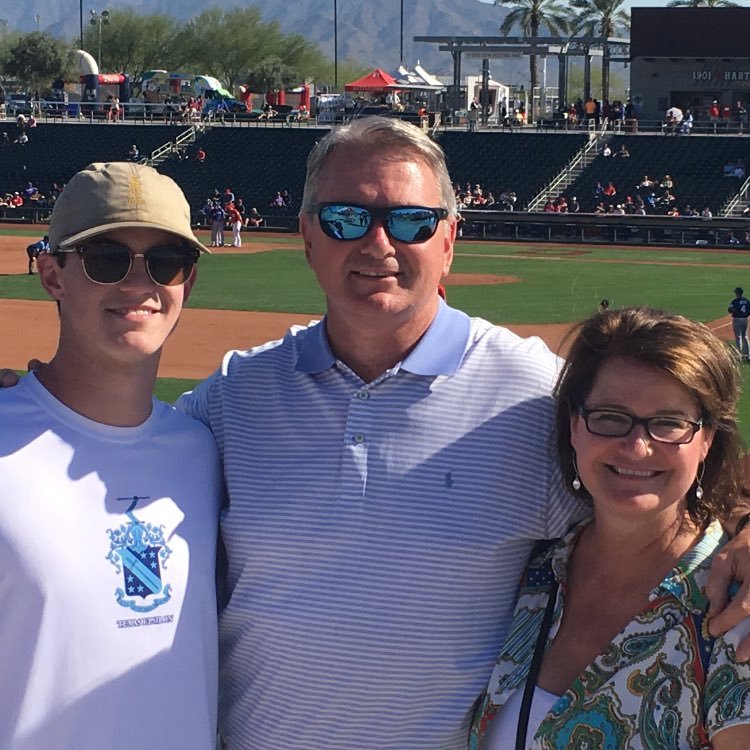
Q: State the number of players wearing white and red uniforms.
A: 1